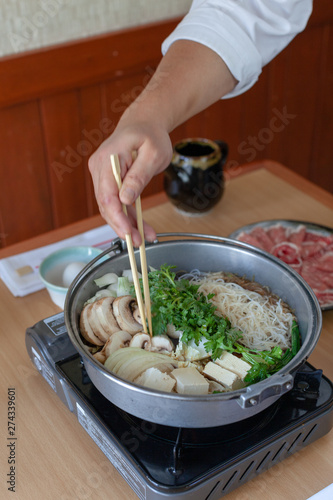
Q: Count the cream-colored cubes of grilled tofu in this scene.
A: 4